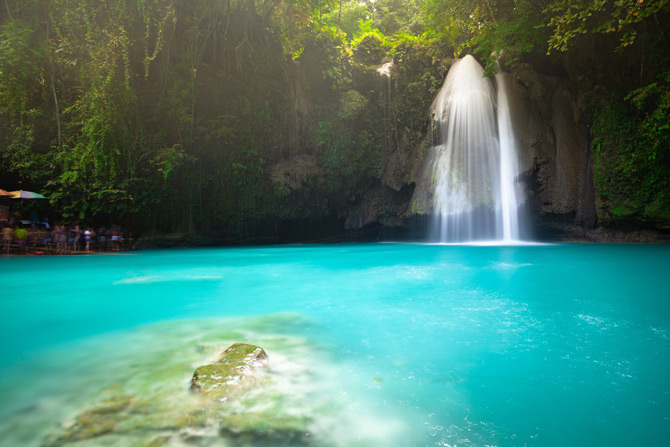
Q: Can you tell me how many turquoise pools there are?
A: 1